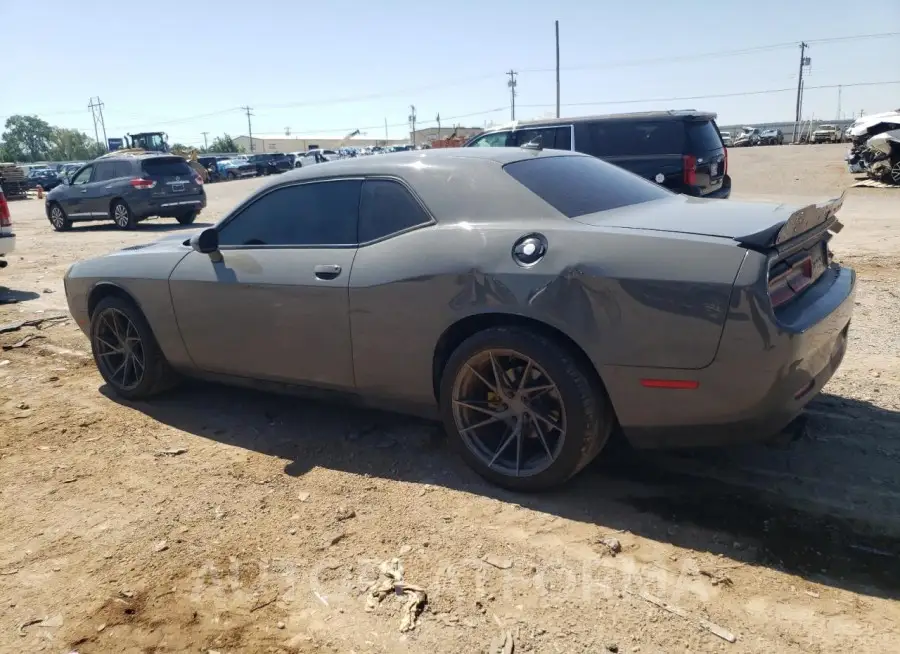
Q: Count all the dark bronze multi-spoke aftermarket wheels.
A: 2